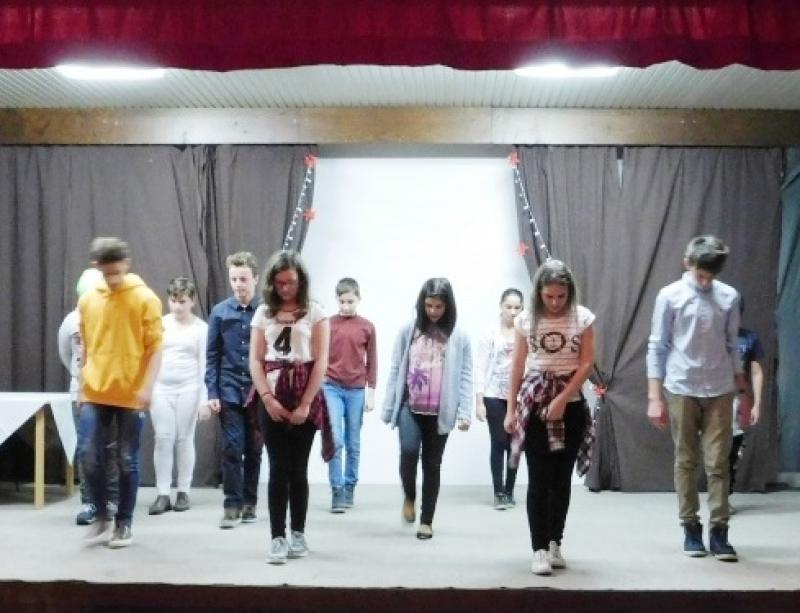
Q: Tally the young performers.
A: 11